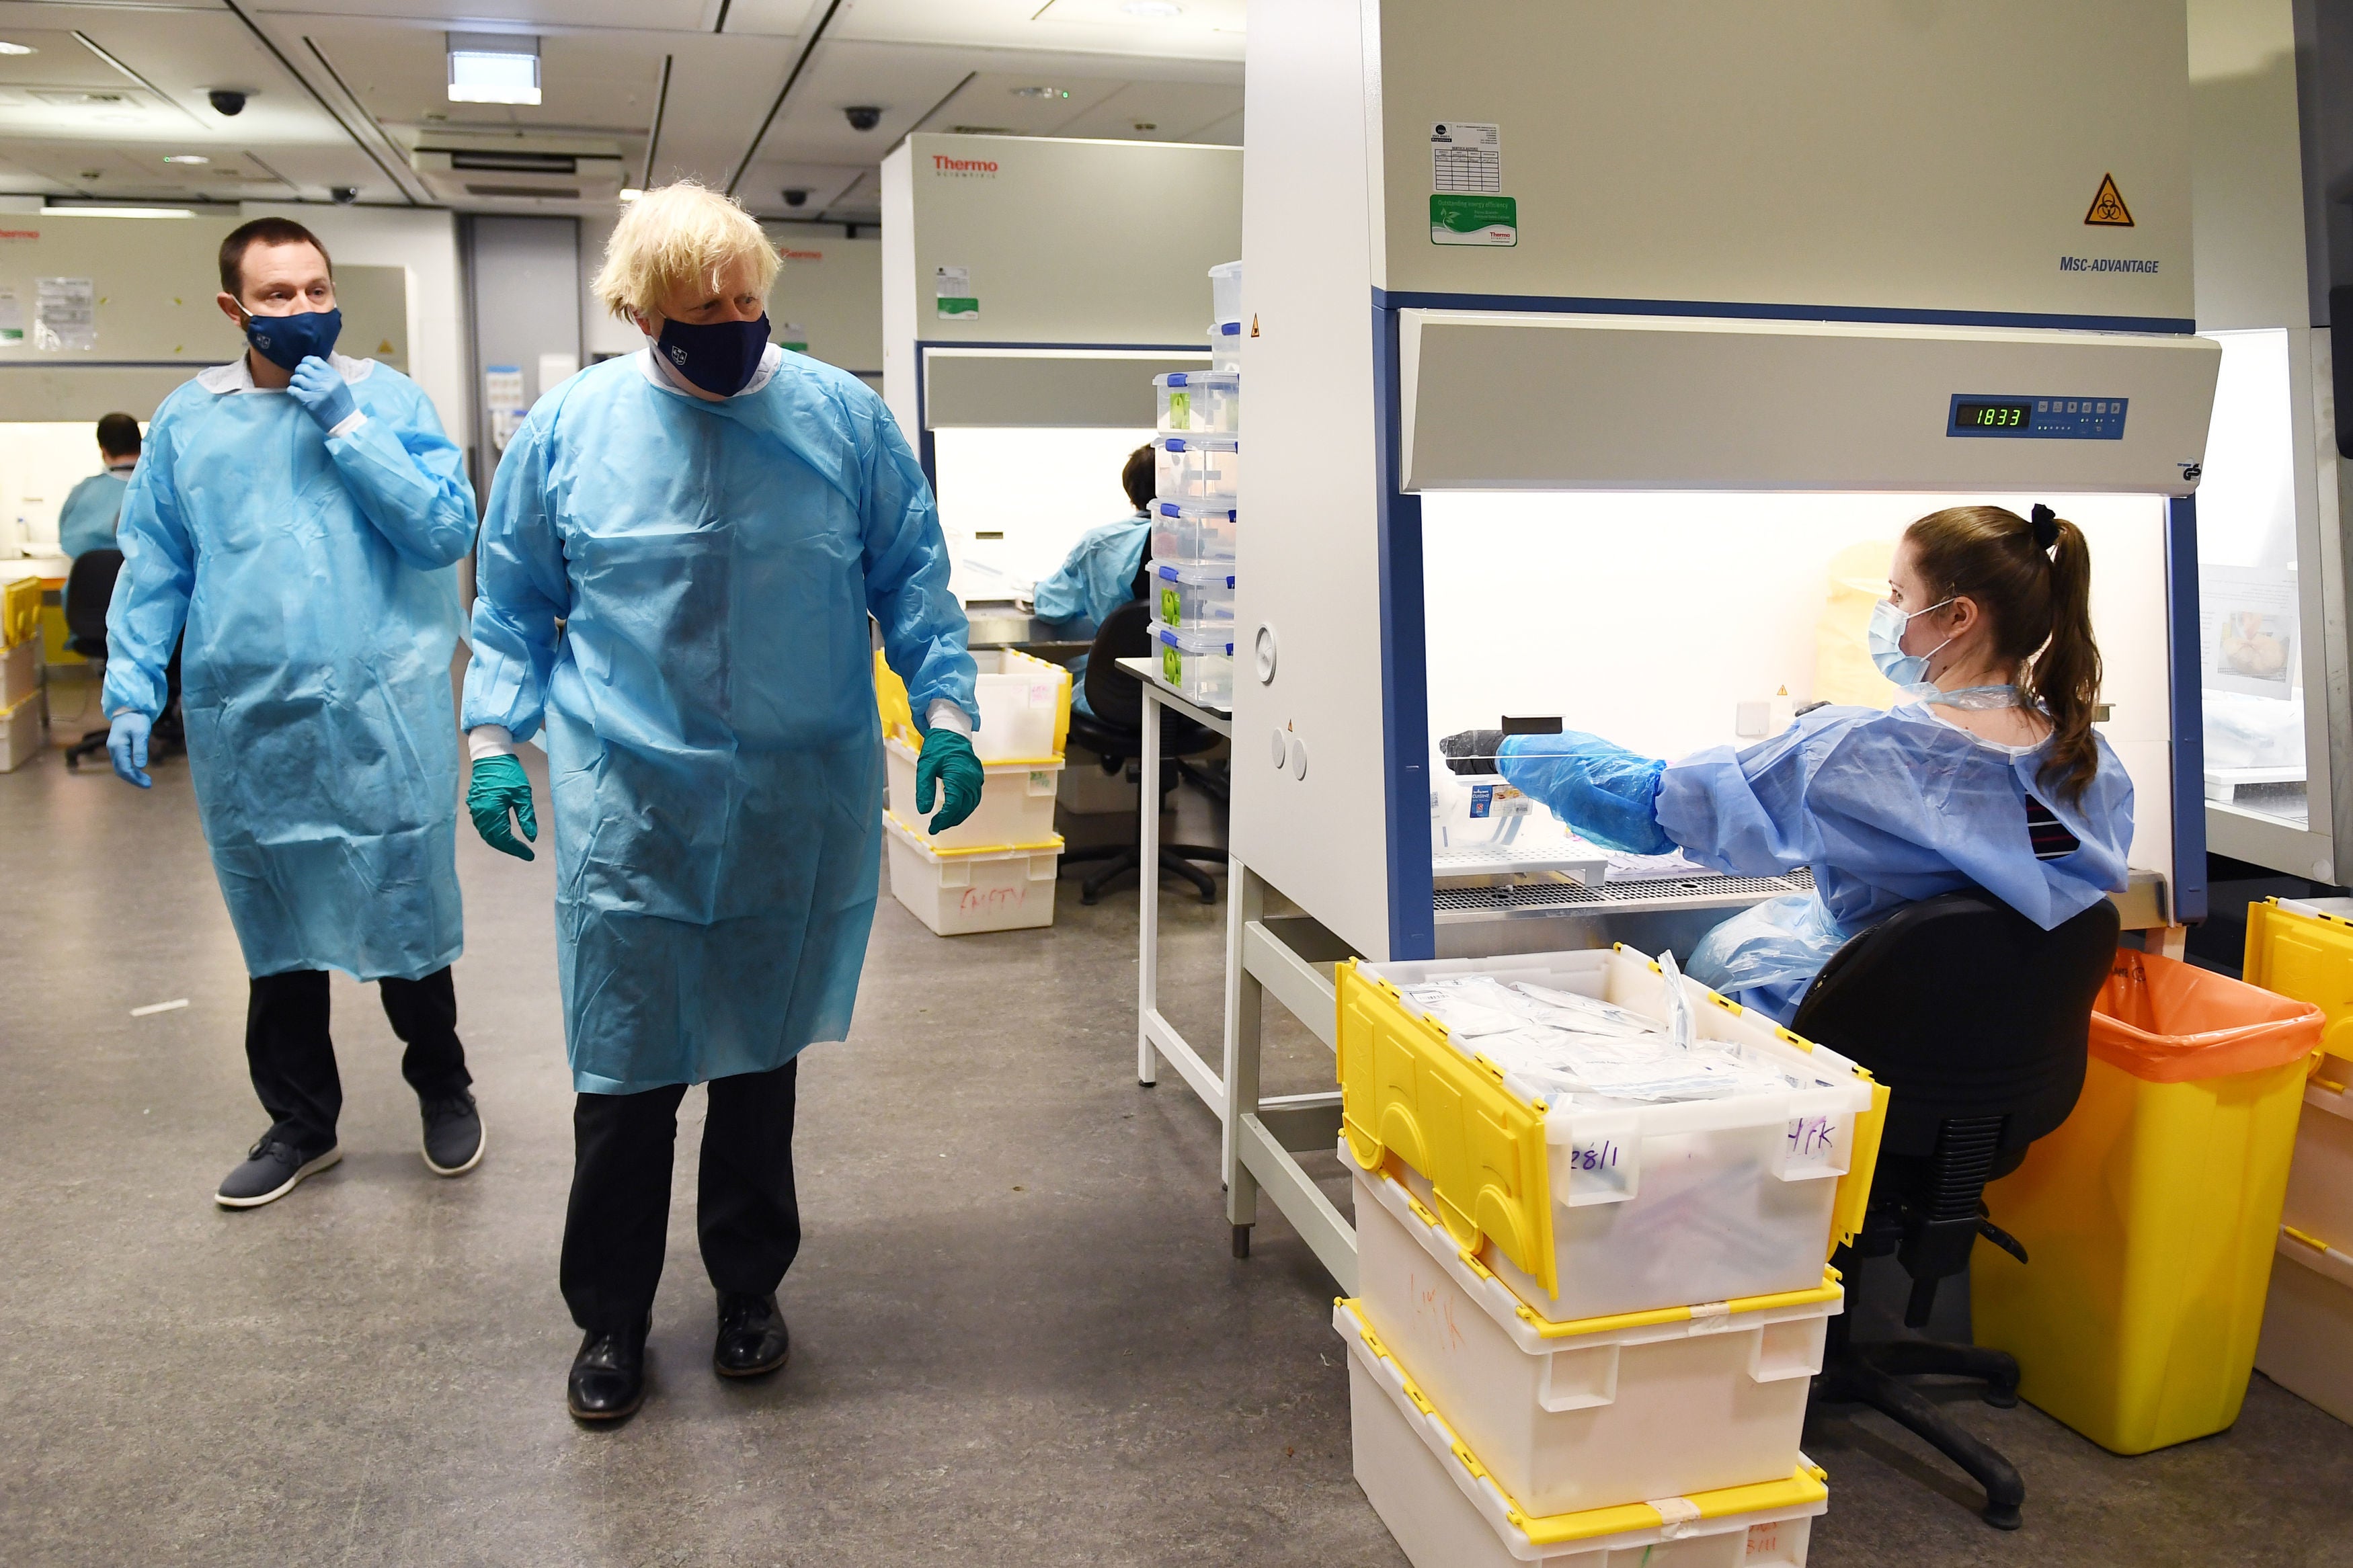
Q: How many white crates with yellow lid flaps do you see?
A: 12